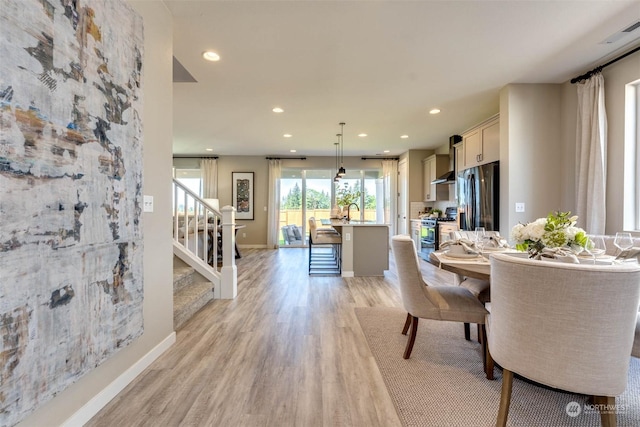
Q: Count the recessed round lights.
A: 9